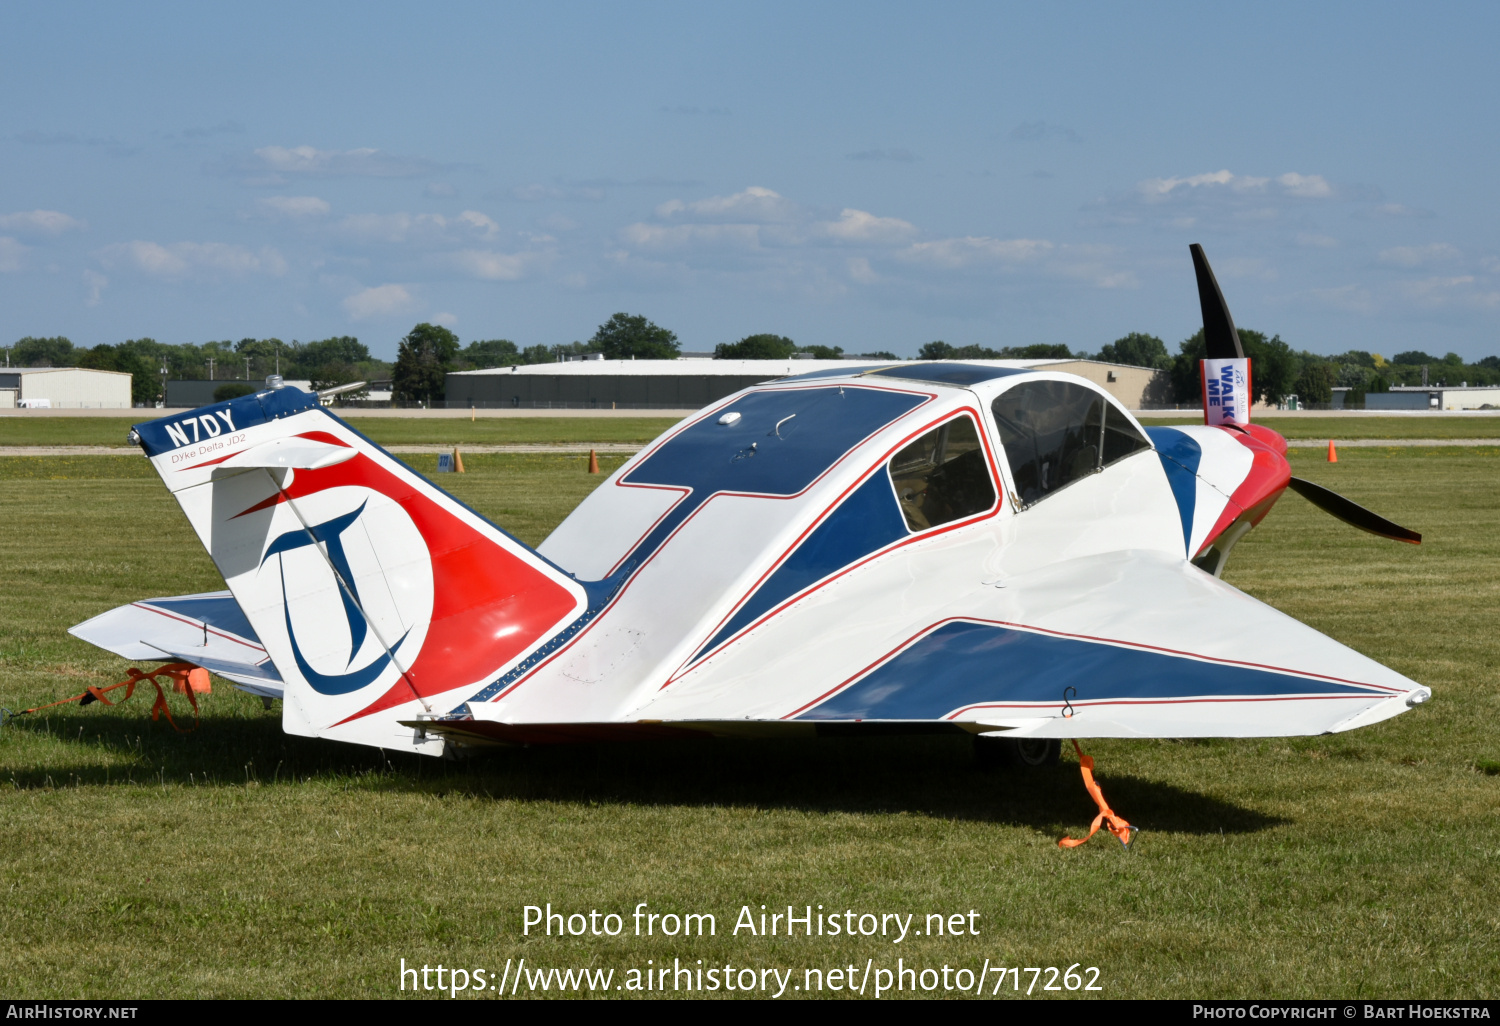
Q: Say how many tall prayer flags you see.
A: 0